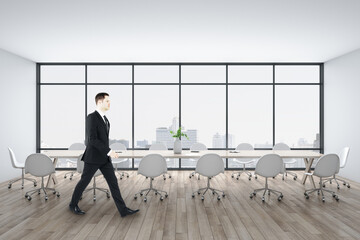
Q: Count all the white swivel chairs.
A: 14